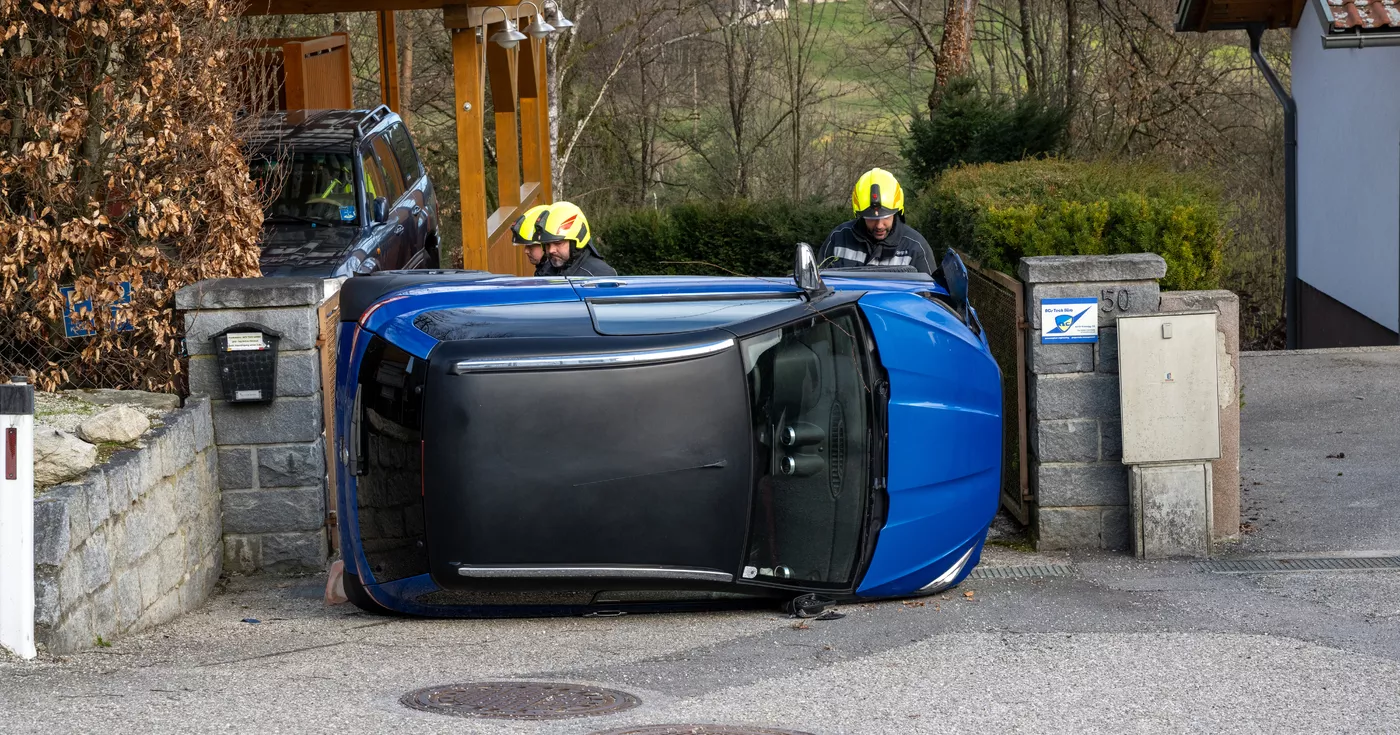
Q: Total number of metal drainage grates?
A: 2